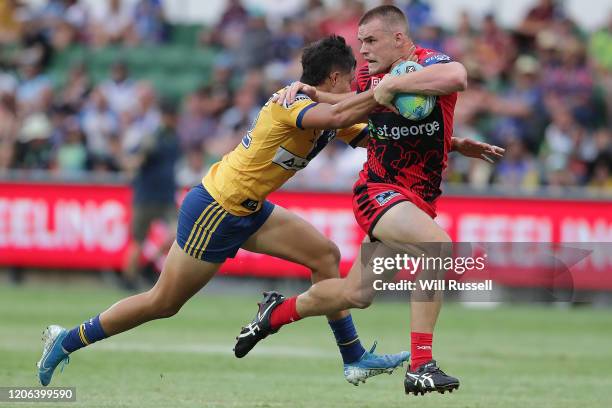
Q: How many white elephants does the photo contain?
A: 0